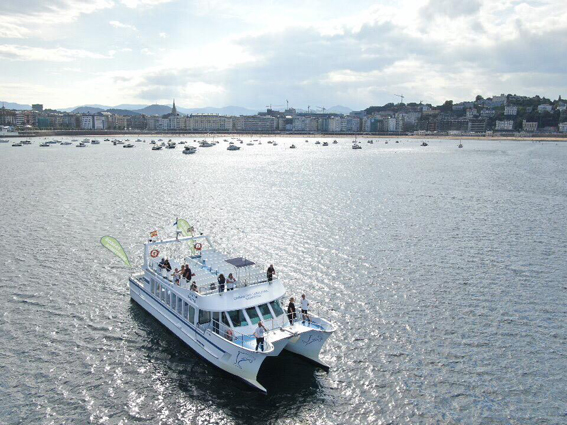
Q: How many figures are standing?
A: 6